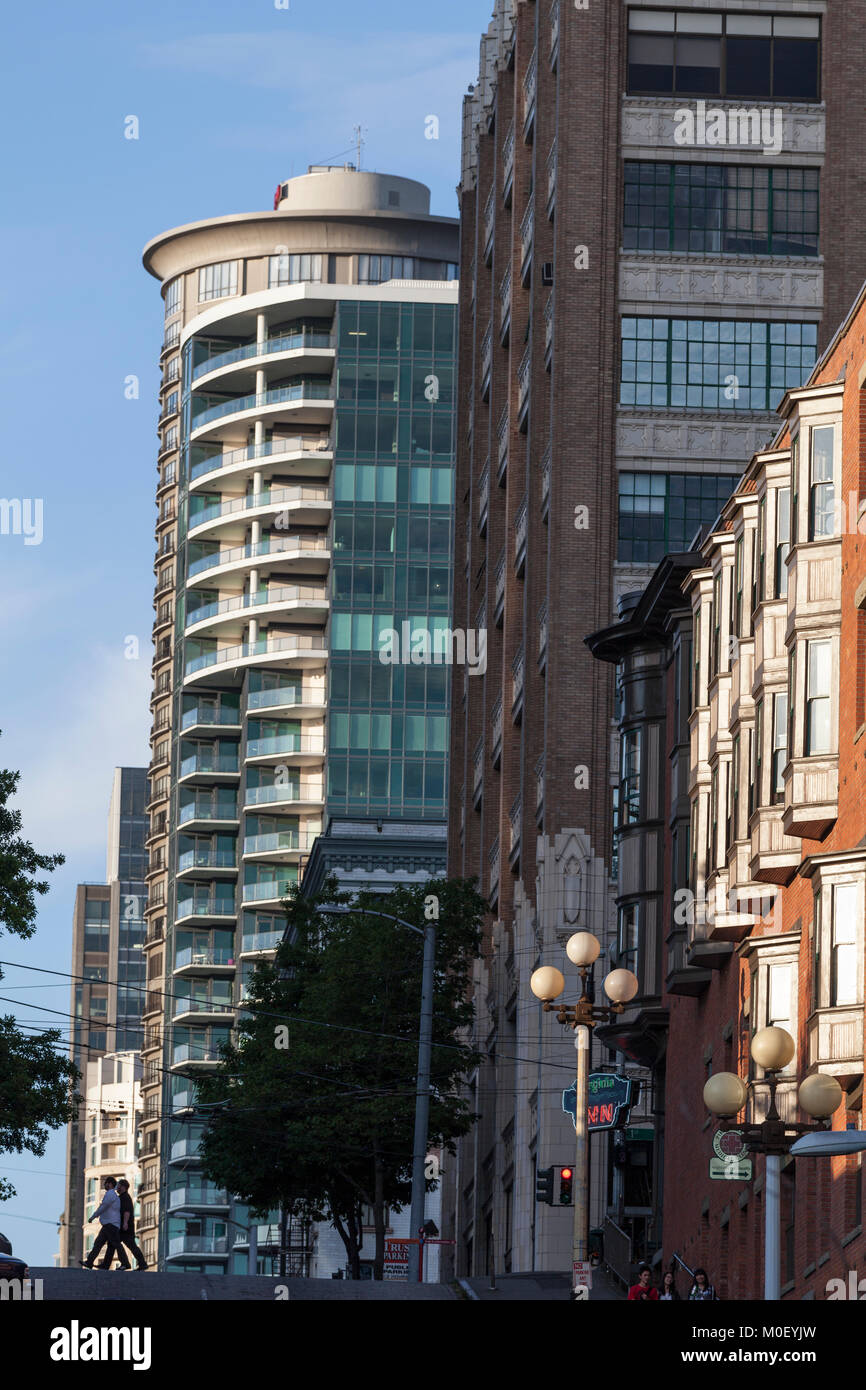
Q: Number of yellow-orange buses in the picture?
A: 0